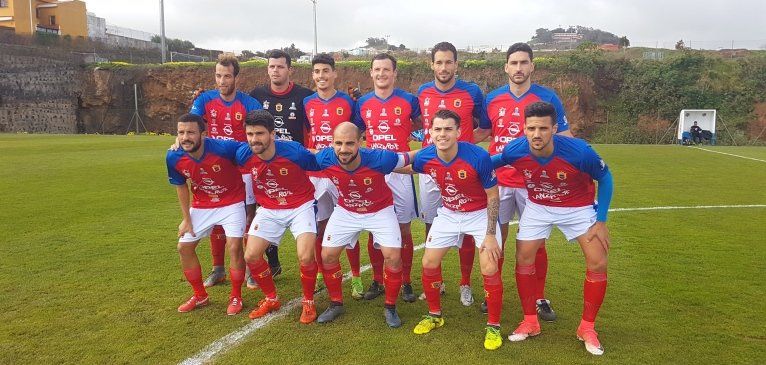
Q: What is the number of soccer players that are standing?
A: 6